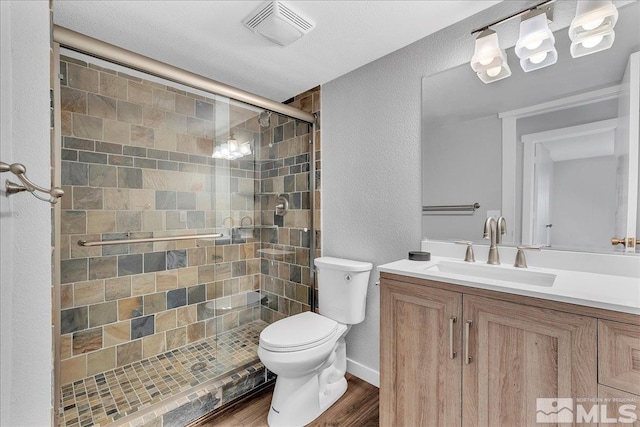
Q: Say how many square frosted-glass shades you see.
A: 3